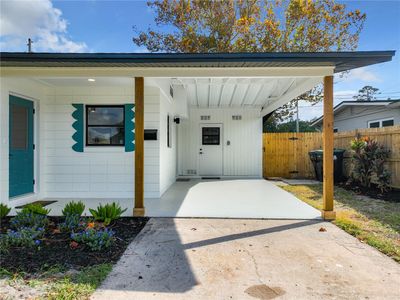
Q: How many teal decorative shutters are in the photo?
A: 2